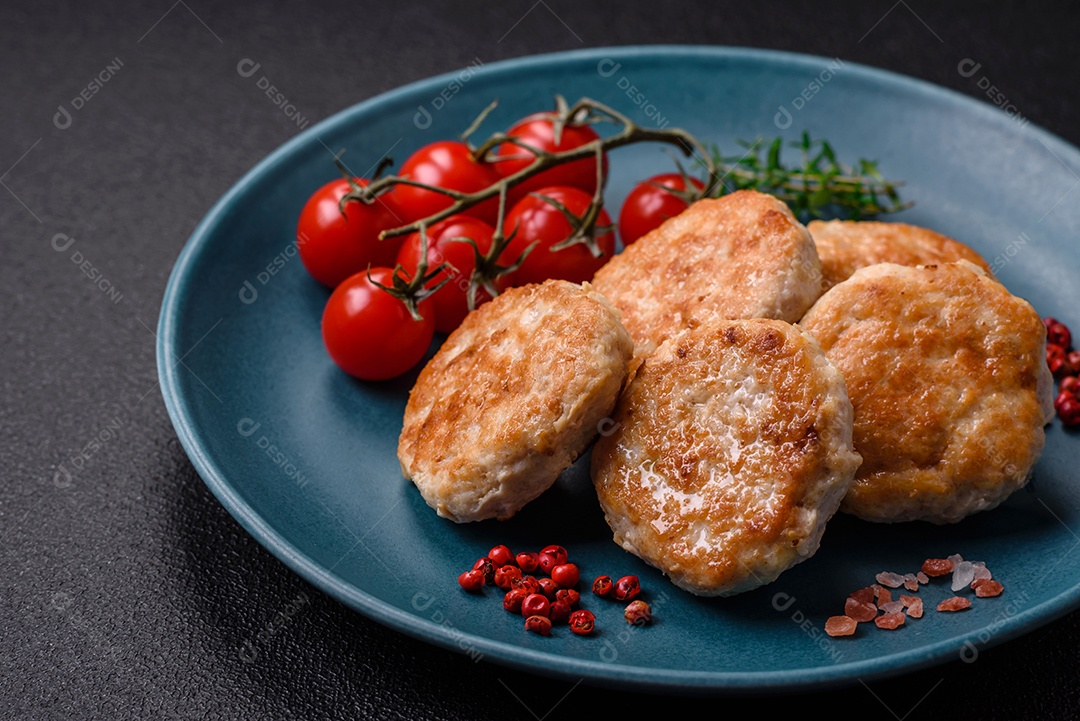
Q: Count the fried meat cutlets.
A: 5